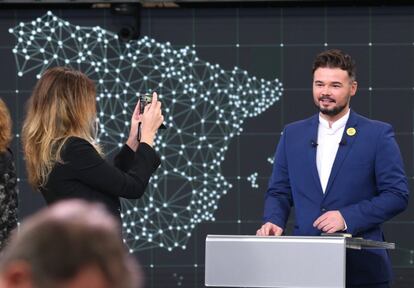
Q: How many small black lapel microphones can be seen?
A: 2